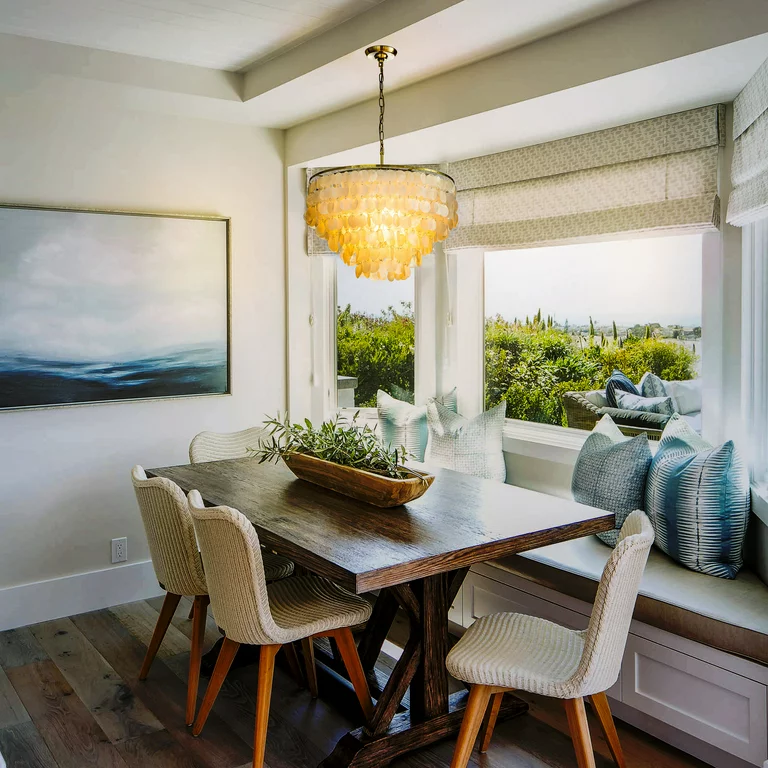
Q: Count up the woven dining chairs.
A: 4